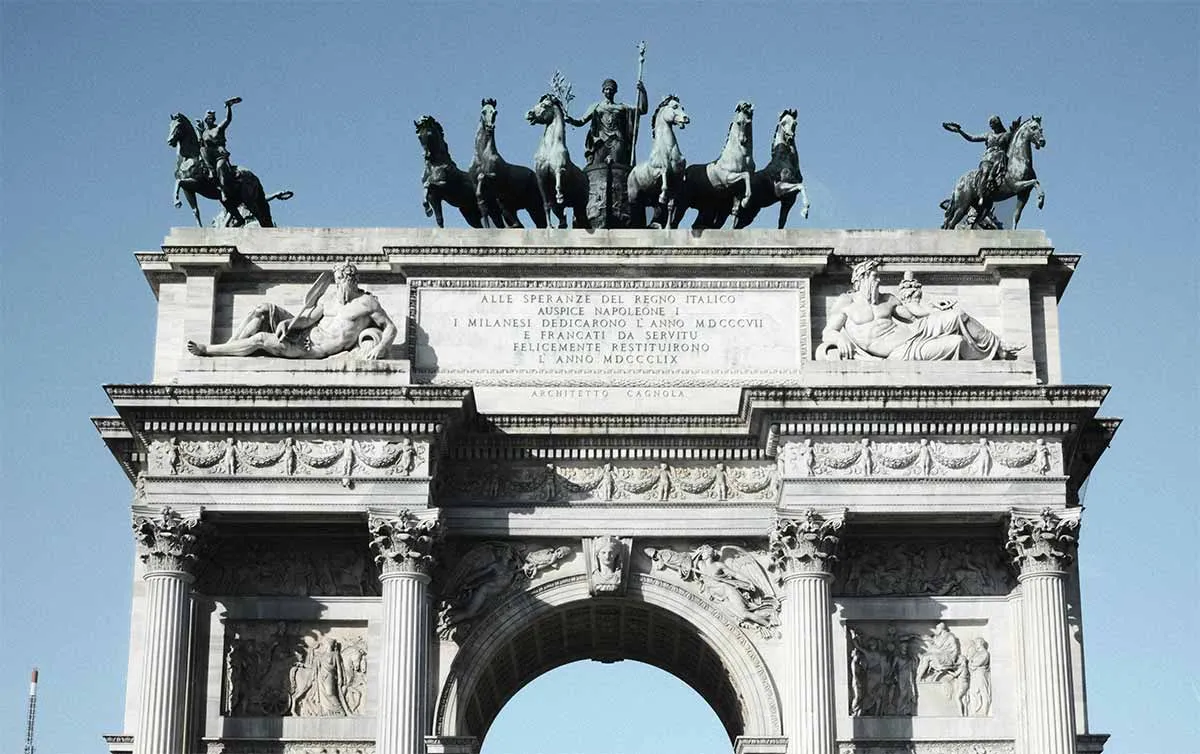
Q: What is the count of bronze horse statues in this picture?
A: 8